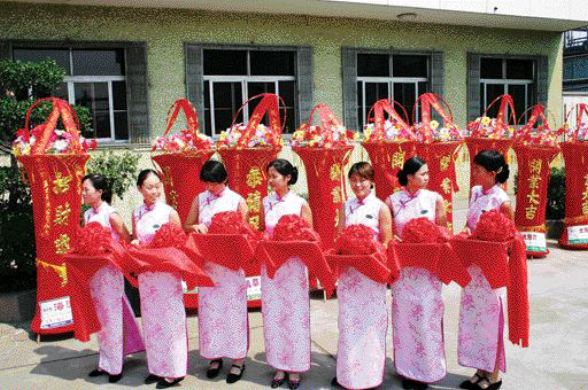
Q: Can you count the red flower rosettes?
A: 7